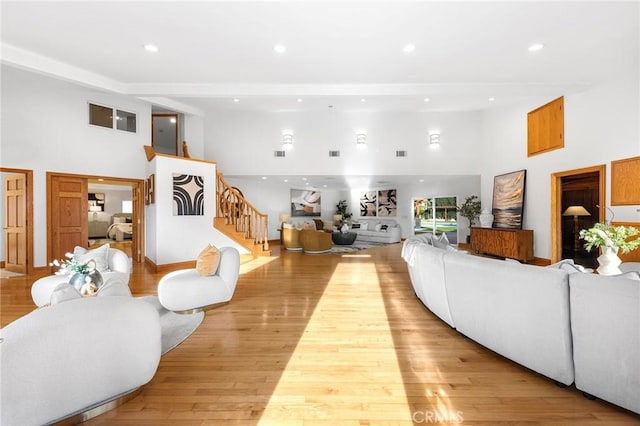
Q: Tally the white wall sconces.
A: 3